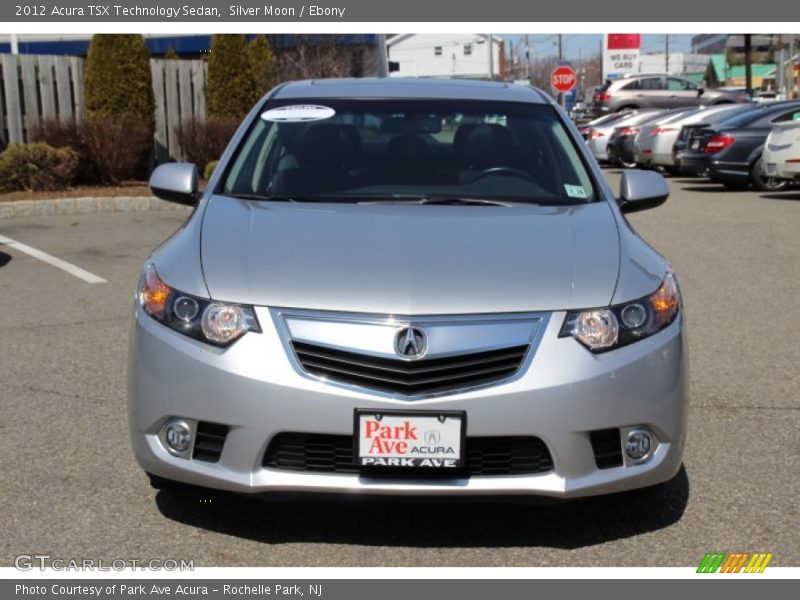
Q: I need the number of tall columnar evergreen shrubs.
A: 3